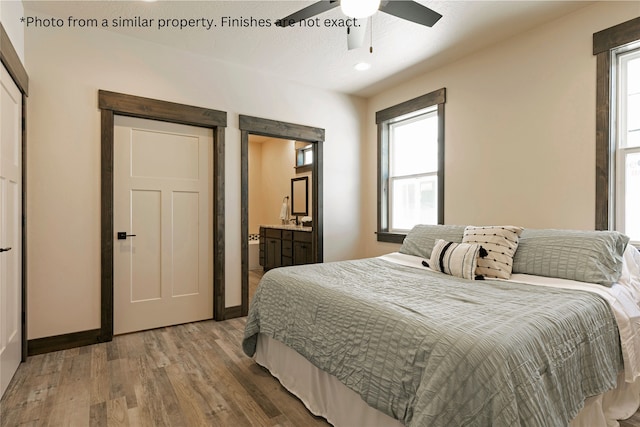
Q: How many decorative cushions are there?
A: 2